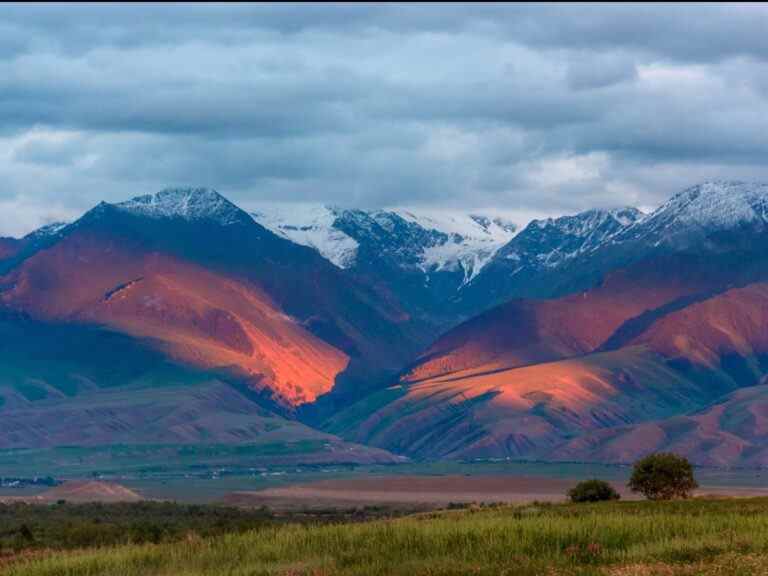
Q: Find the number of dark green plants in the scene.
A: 2